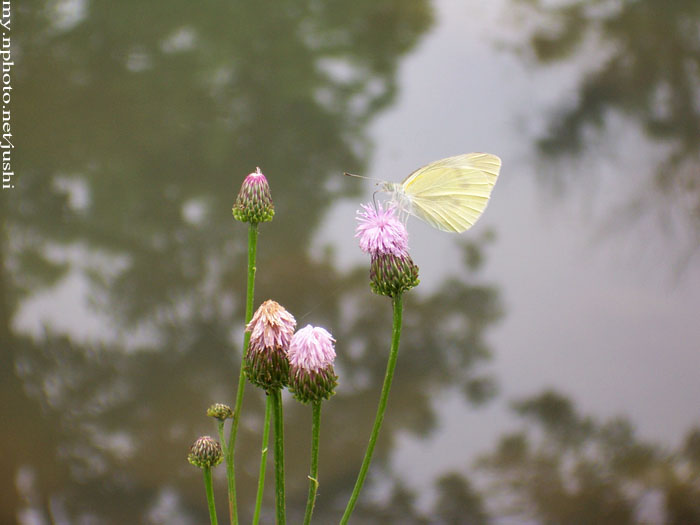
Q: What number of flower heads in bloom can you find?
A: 3